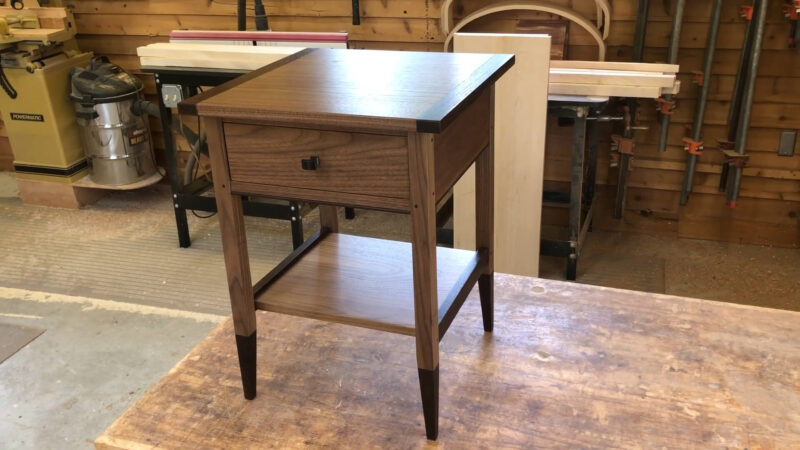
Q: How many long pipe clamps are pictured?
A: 5